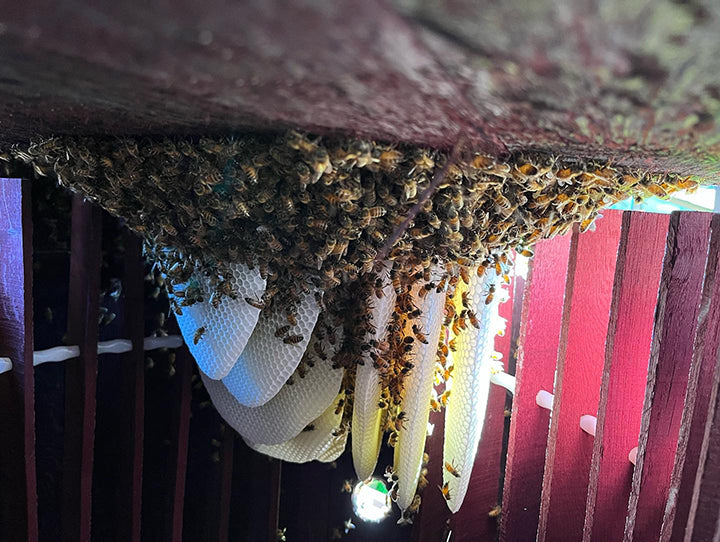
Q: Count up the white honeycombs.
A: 7